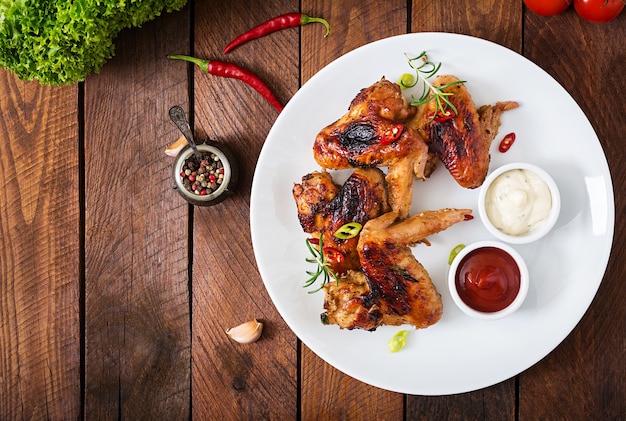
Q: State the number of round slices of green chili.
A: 4